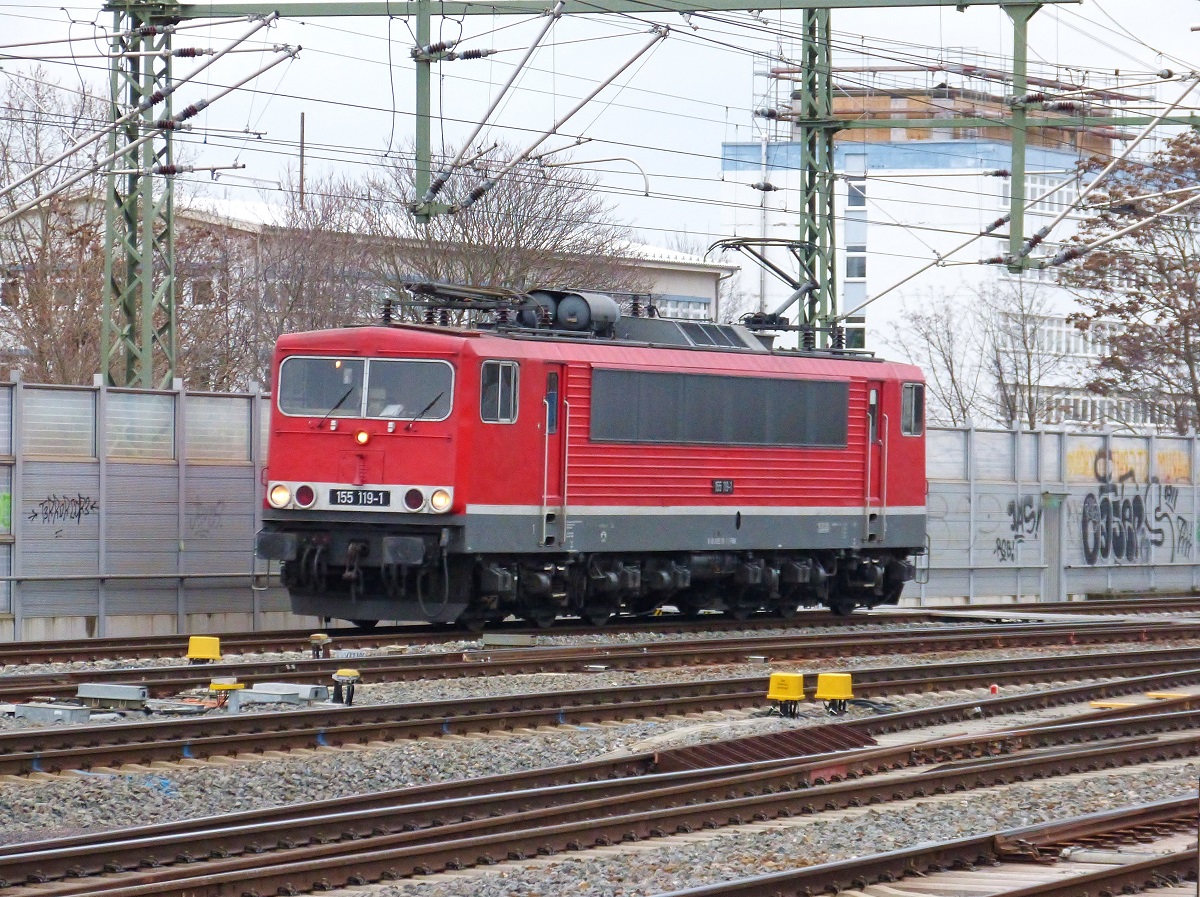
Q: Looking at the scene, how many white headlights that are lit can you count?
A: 3